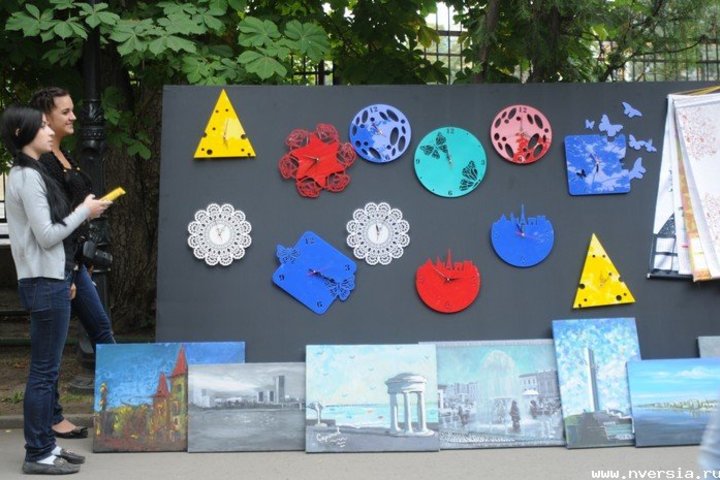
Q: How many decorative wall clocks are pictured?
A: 12